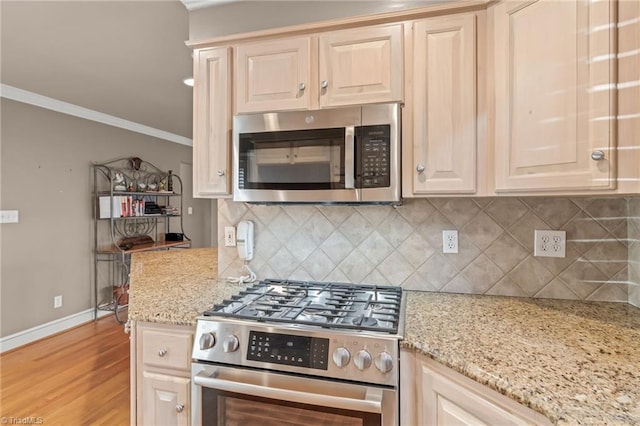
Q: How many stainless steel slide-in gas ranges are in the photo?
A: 1